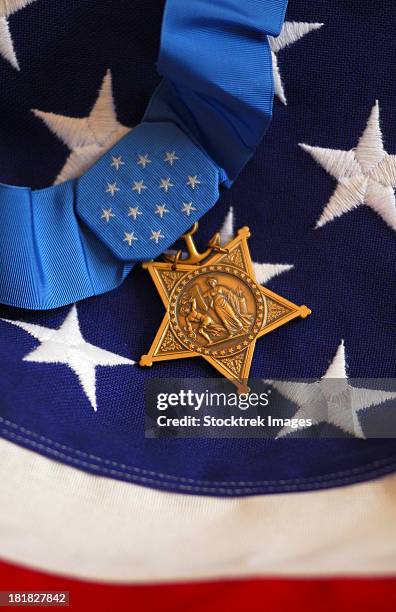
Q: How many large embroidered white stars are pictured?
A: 7